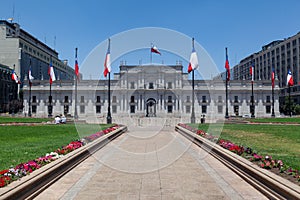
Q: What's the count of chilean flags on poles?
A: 11